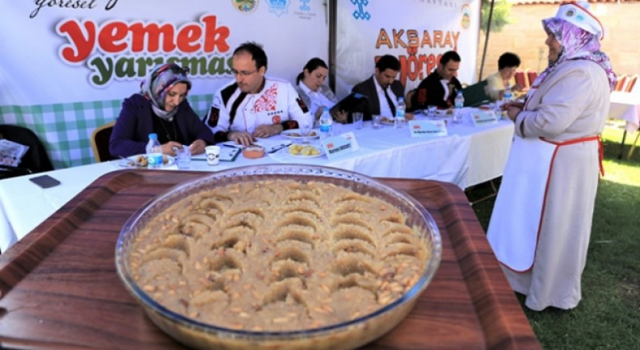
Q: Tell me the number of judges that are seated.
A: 6